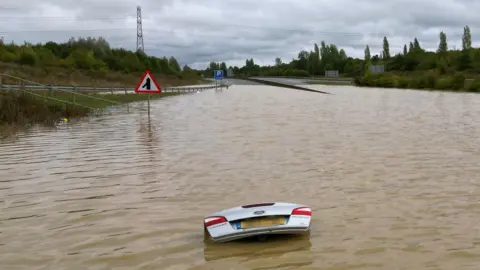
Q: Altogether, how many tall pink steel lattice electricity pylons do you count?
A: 0